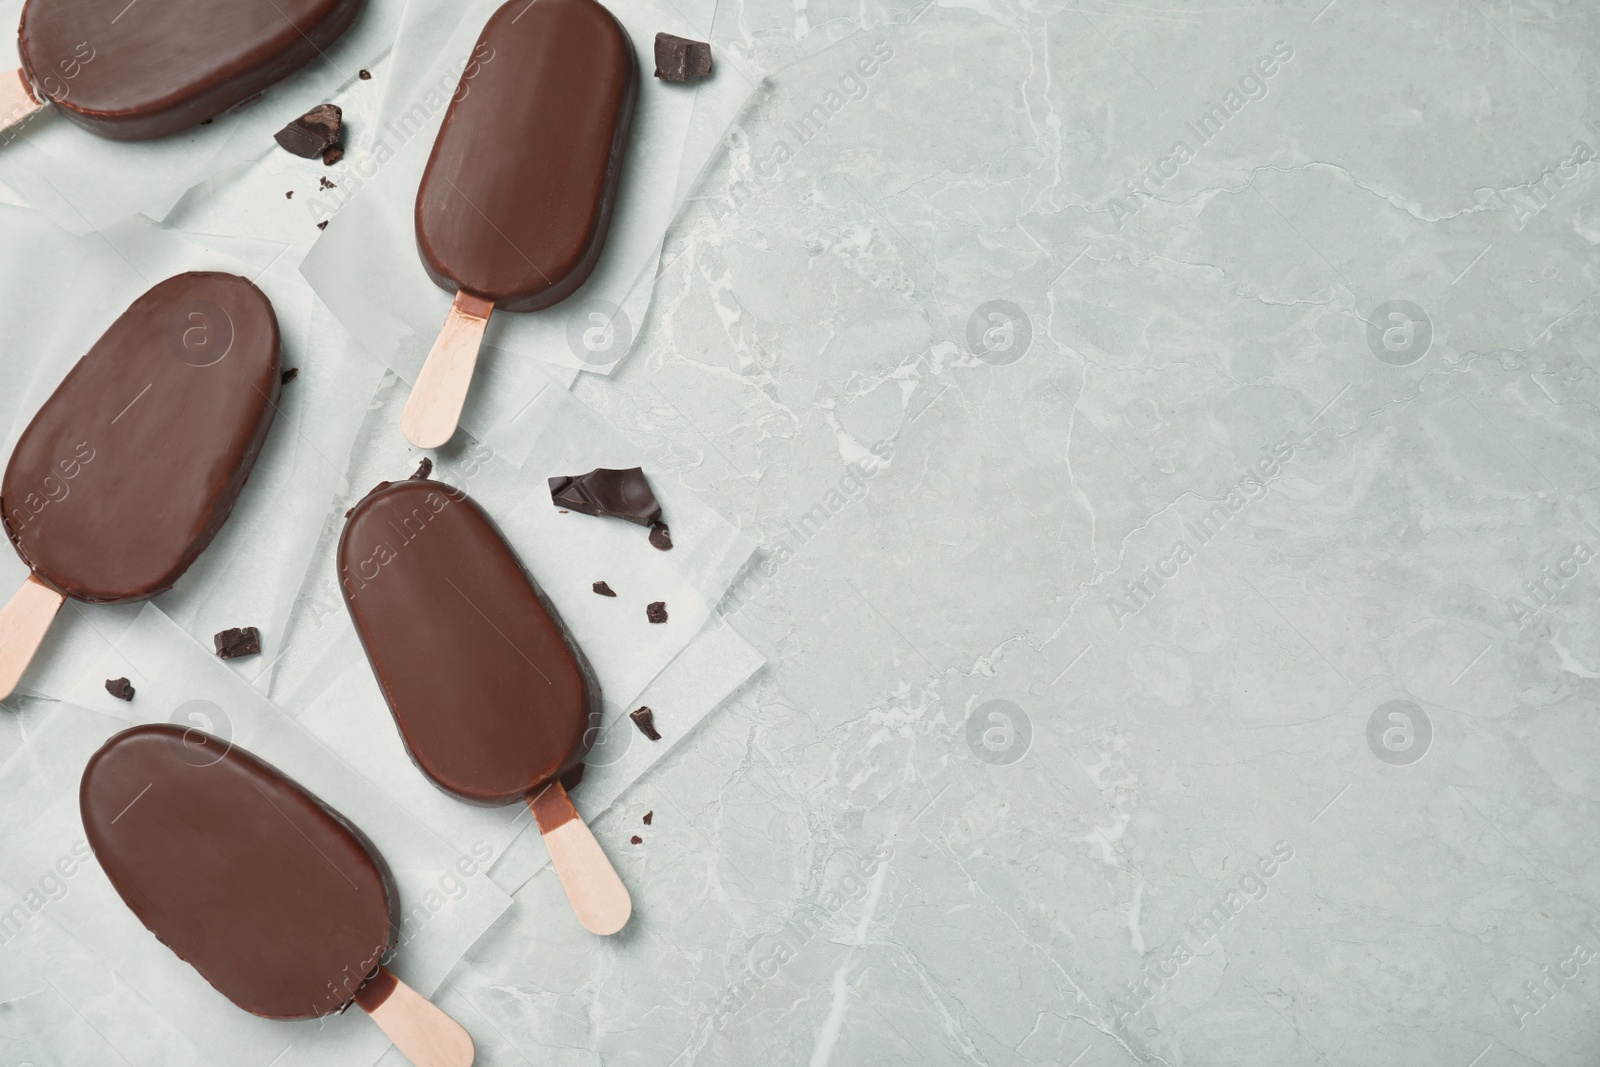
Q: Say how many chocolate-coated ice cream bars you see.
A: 5